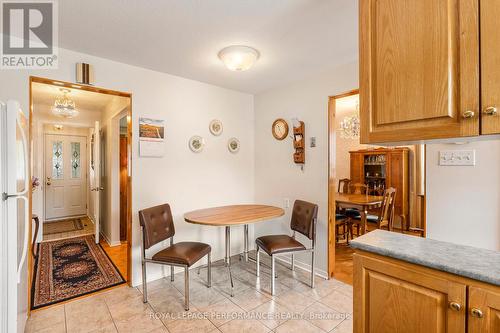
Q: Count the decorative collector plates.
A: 3